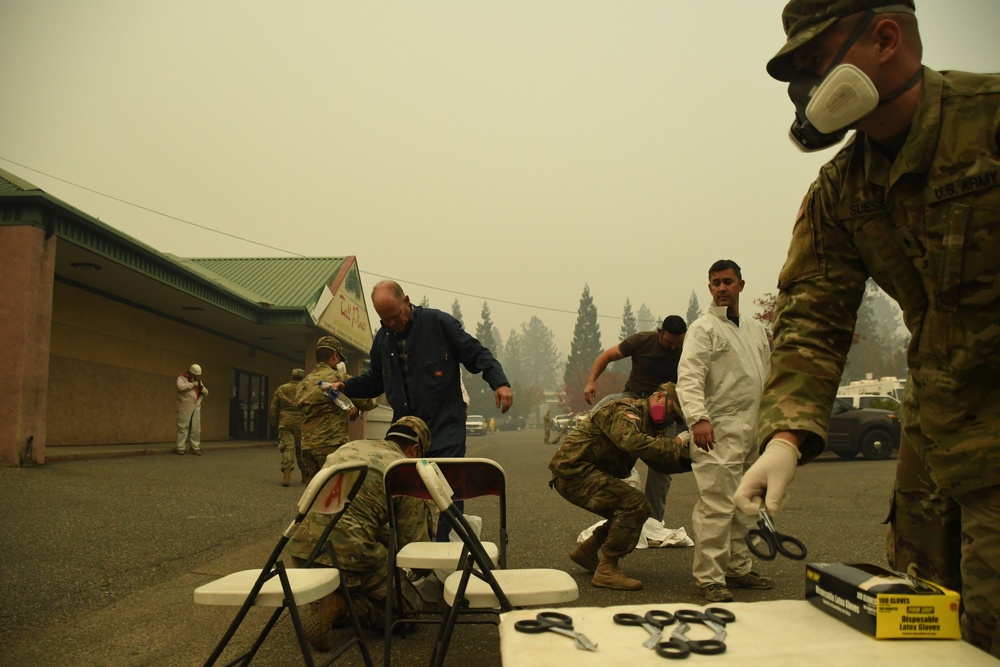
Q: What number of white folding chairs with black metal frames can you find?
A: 3